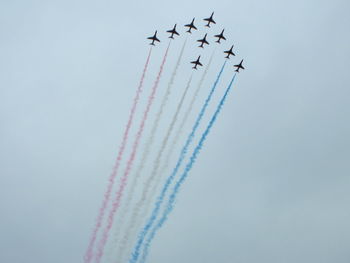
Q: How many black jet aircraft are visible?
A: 9